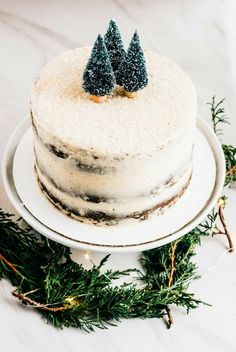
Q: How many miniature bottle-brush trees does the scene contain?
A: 3